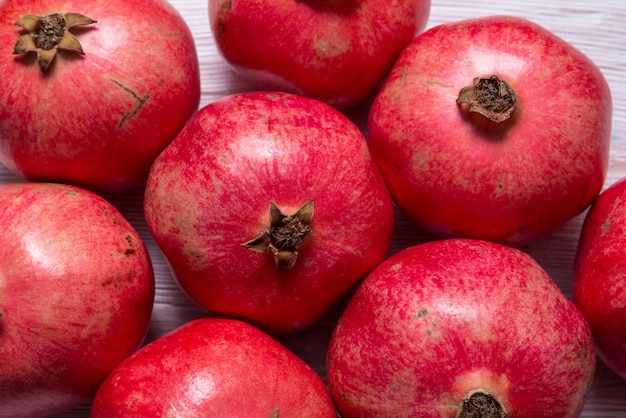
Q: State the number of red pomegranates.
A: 8